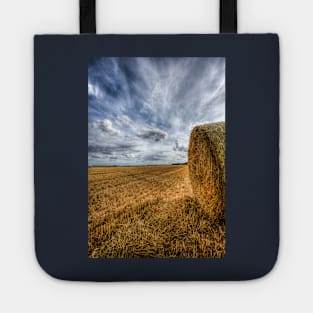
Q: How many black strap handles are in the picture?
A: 2